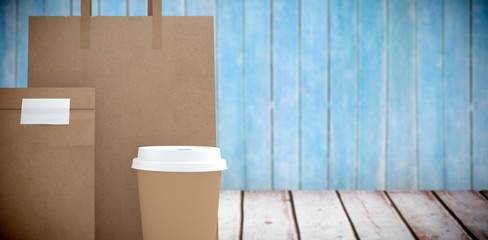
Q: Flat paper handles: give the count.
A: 2